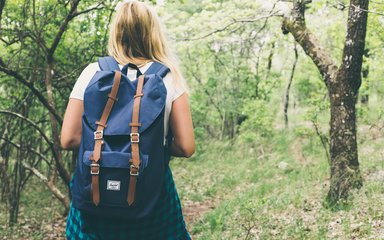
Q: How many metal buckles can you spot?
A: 4